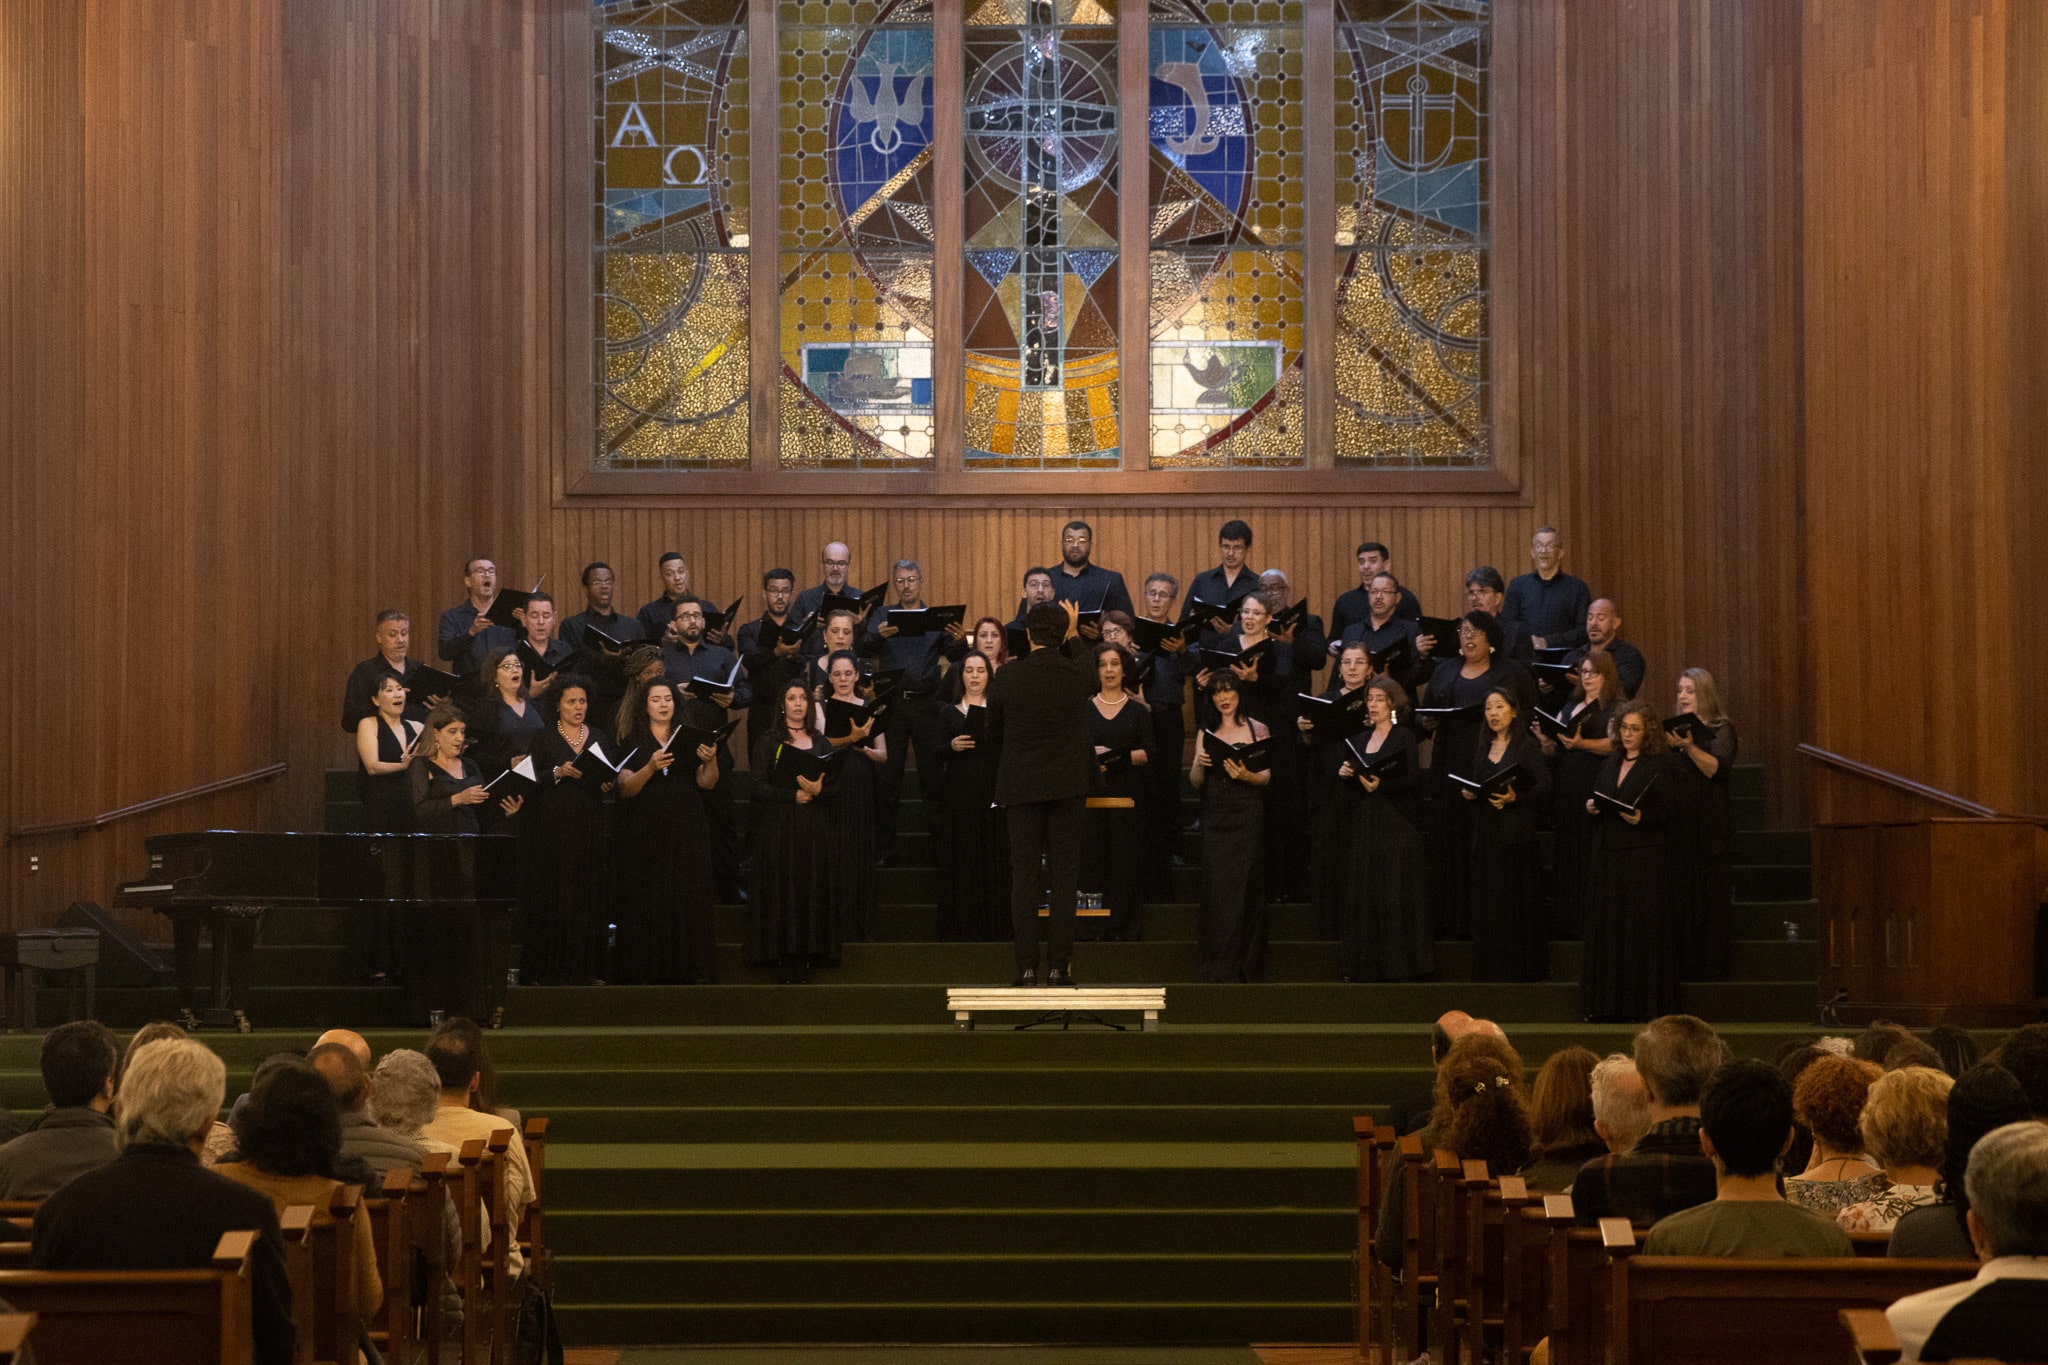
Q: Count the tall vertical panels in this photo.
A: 5